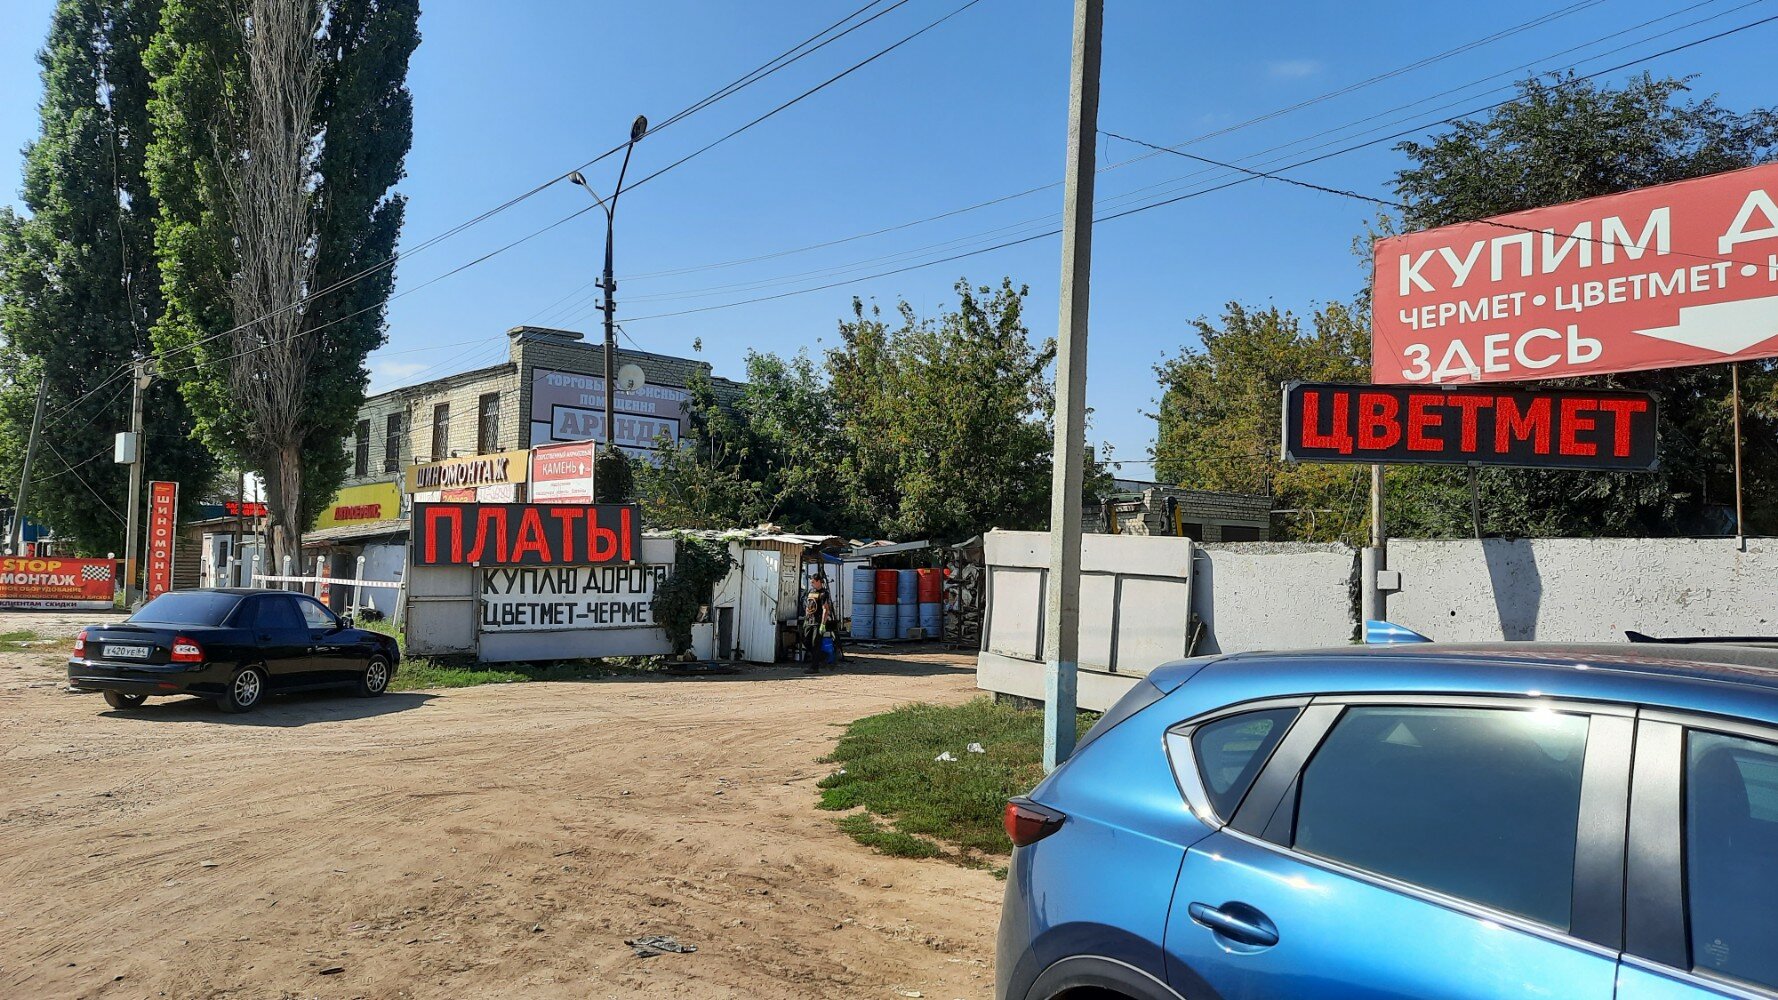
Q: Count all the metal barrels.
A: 8